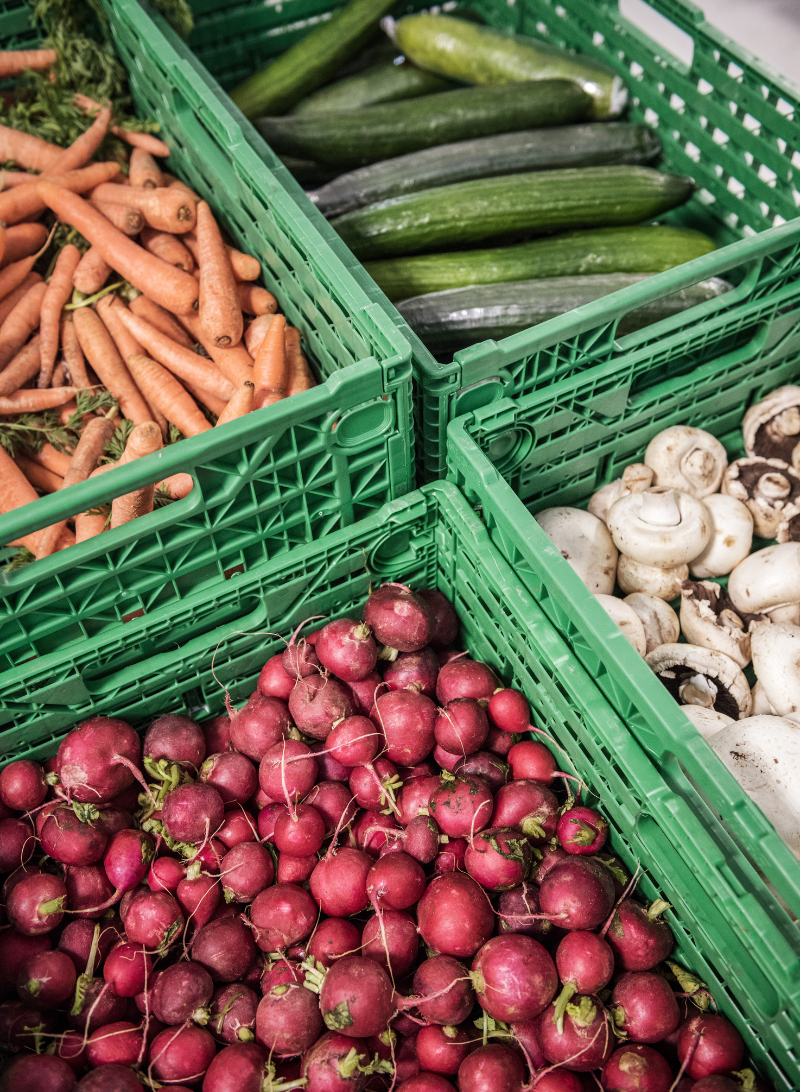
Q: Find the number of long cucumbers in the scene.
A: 8